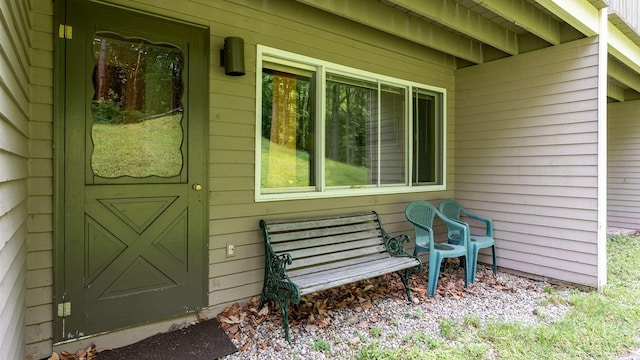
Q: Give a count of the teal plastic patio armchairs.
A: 2